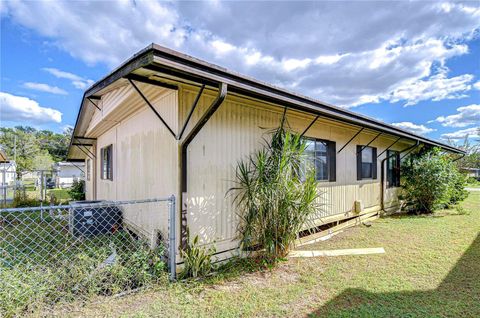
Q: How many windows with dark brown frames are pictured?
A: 4